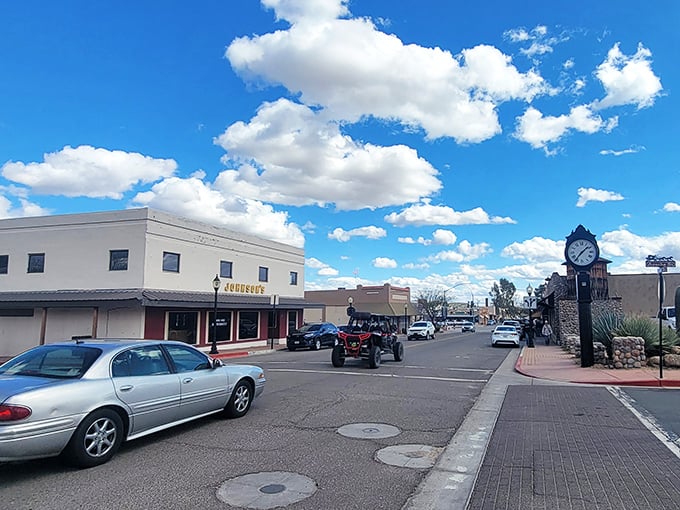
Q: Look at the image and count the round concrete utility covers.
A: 3